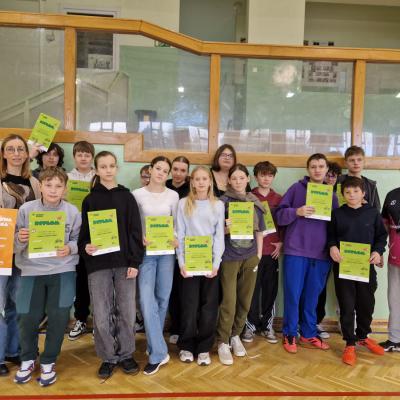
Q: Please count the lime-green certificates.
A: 11